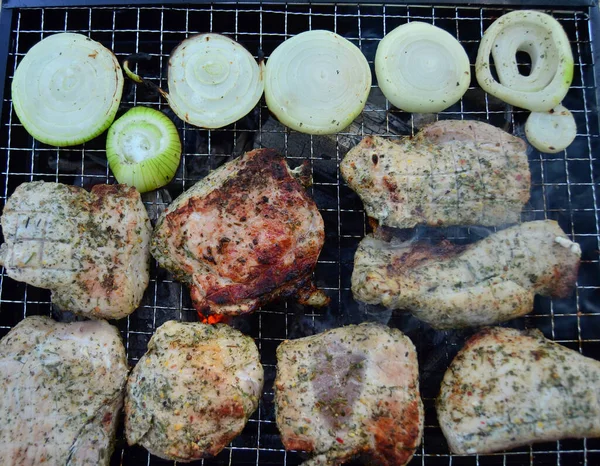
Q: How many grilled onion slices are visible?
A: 7